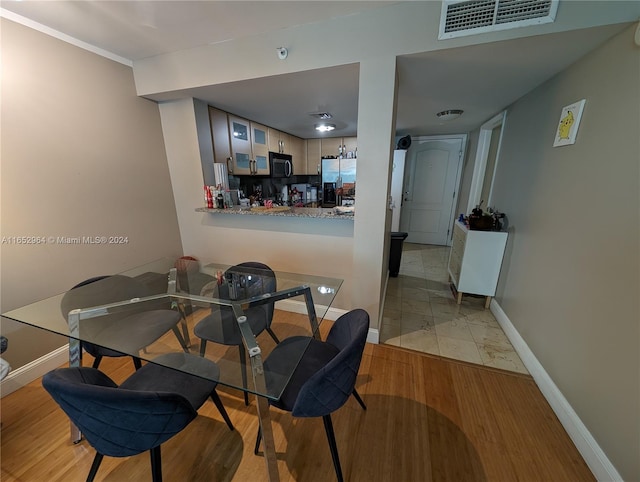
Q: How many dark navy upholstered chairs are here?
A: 4